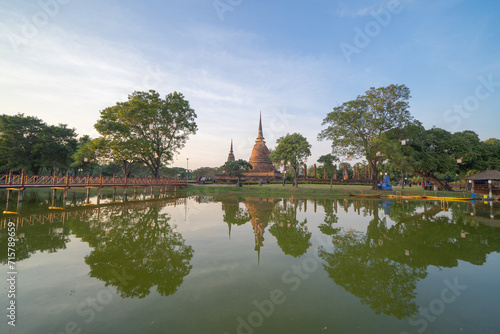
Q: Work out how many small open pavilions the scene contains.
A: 1